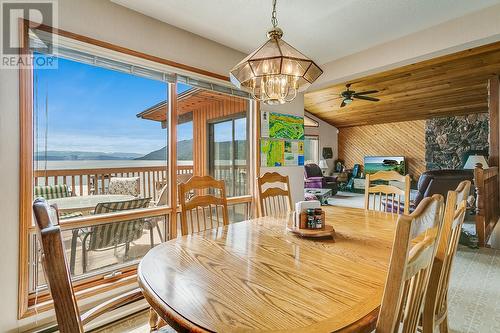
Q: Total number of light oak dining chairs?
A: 6